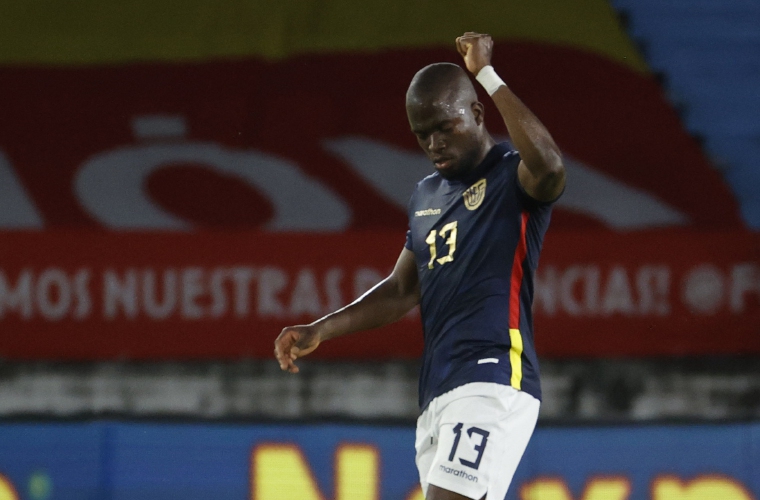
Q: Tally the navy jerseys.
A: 1